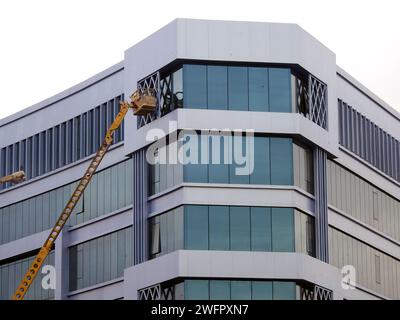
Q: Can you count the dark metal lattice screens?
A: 4